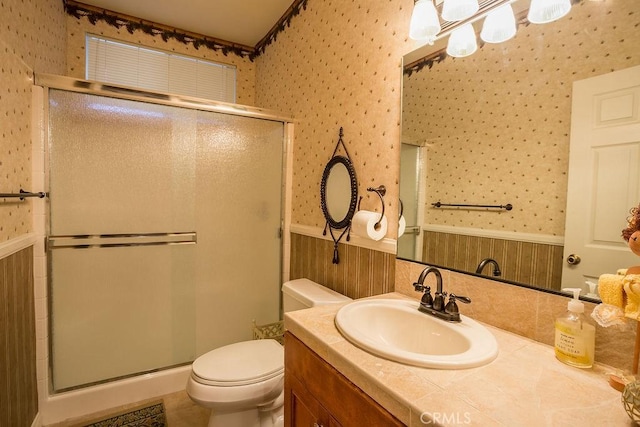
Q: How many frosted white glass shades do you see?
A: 5